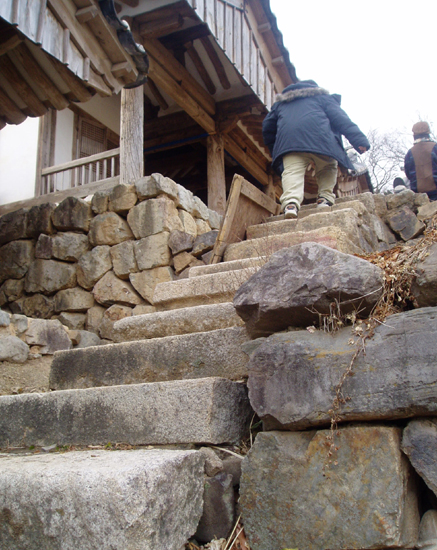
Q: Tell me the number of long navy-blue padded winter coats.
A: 1